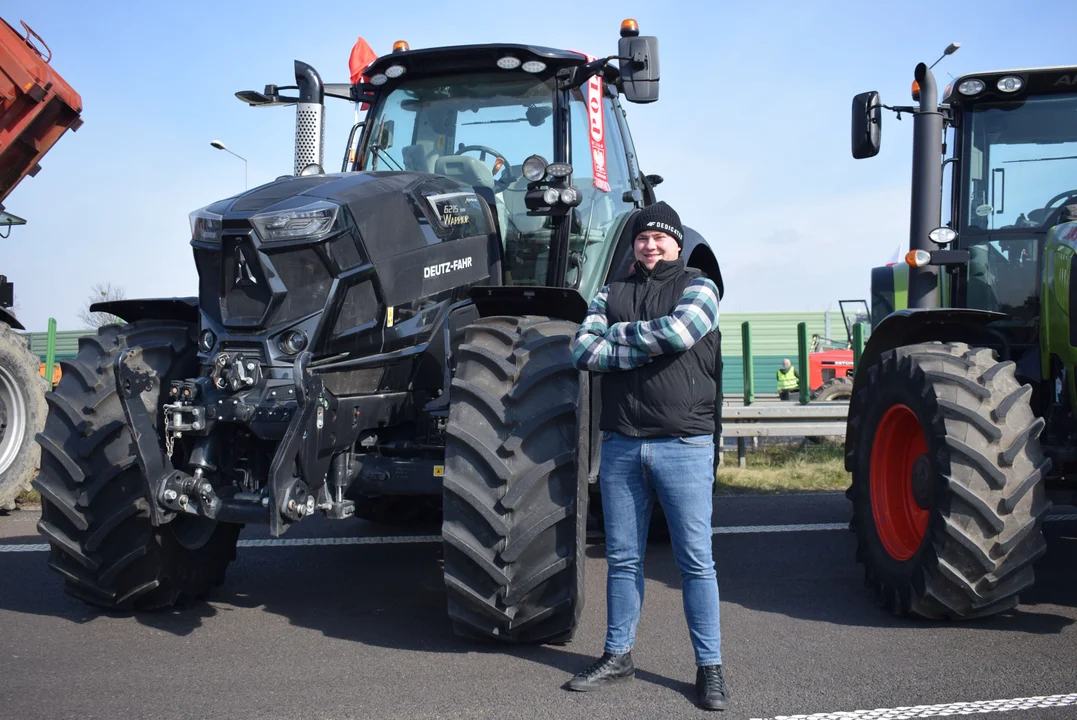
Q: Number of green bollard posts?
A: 4